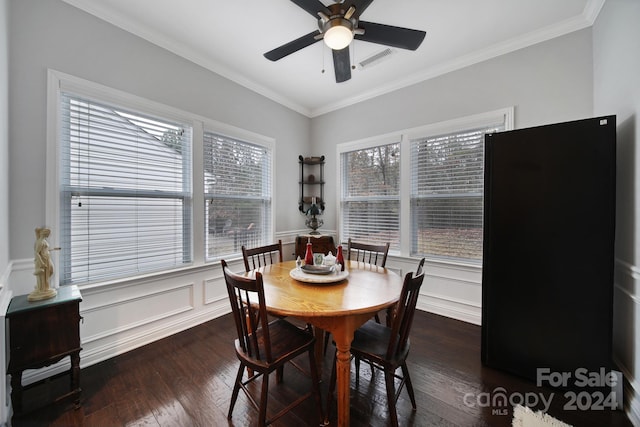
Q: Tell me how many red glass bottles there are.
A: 2